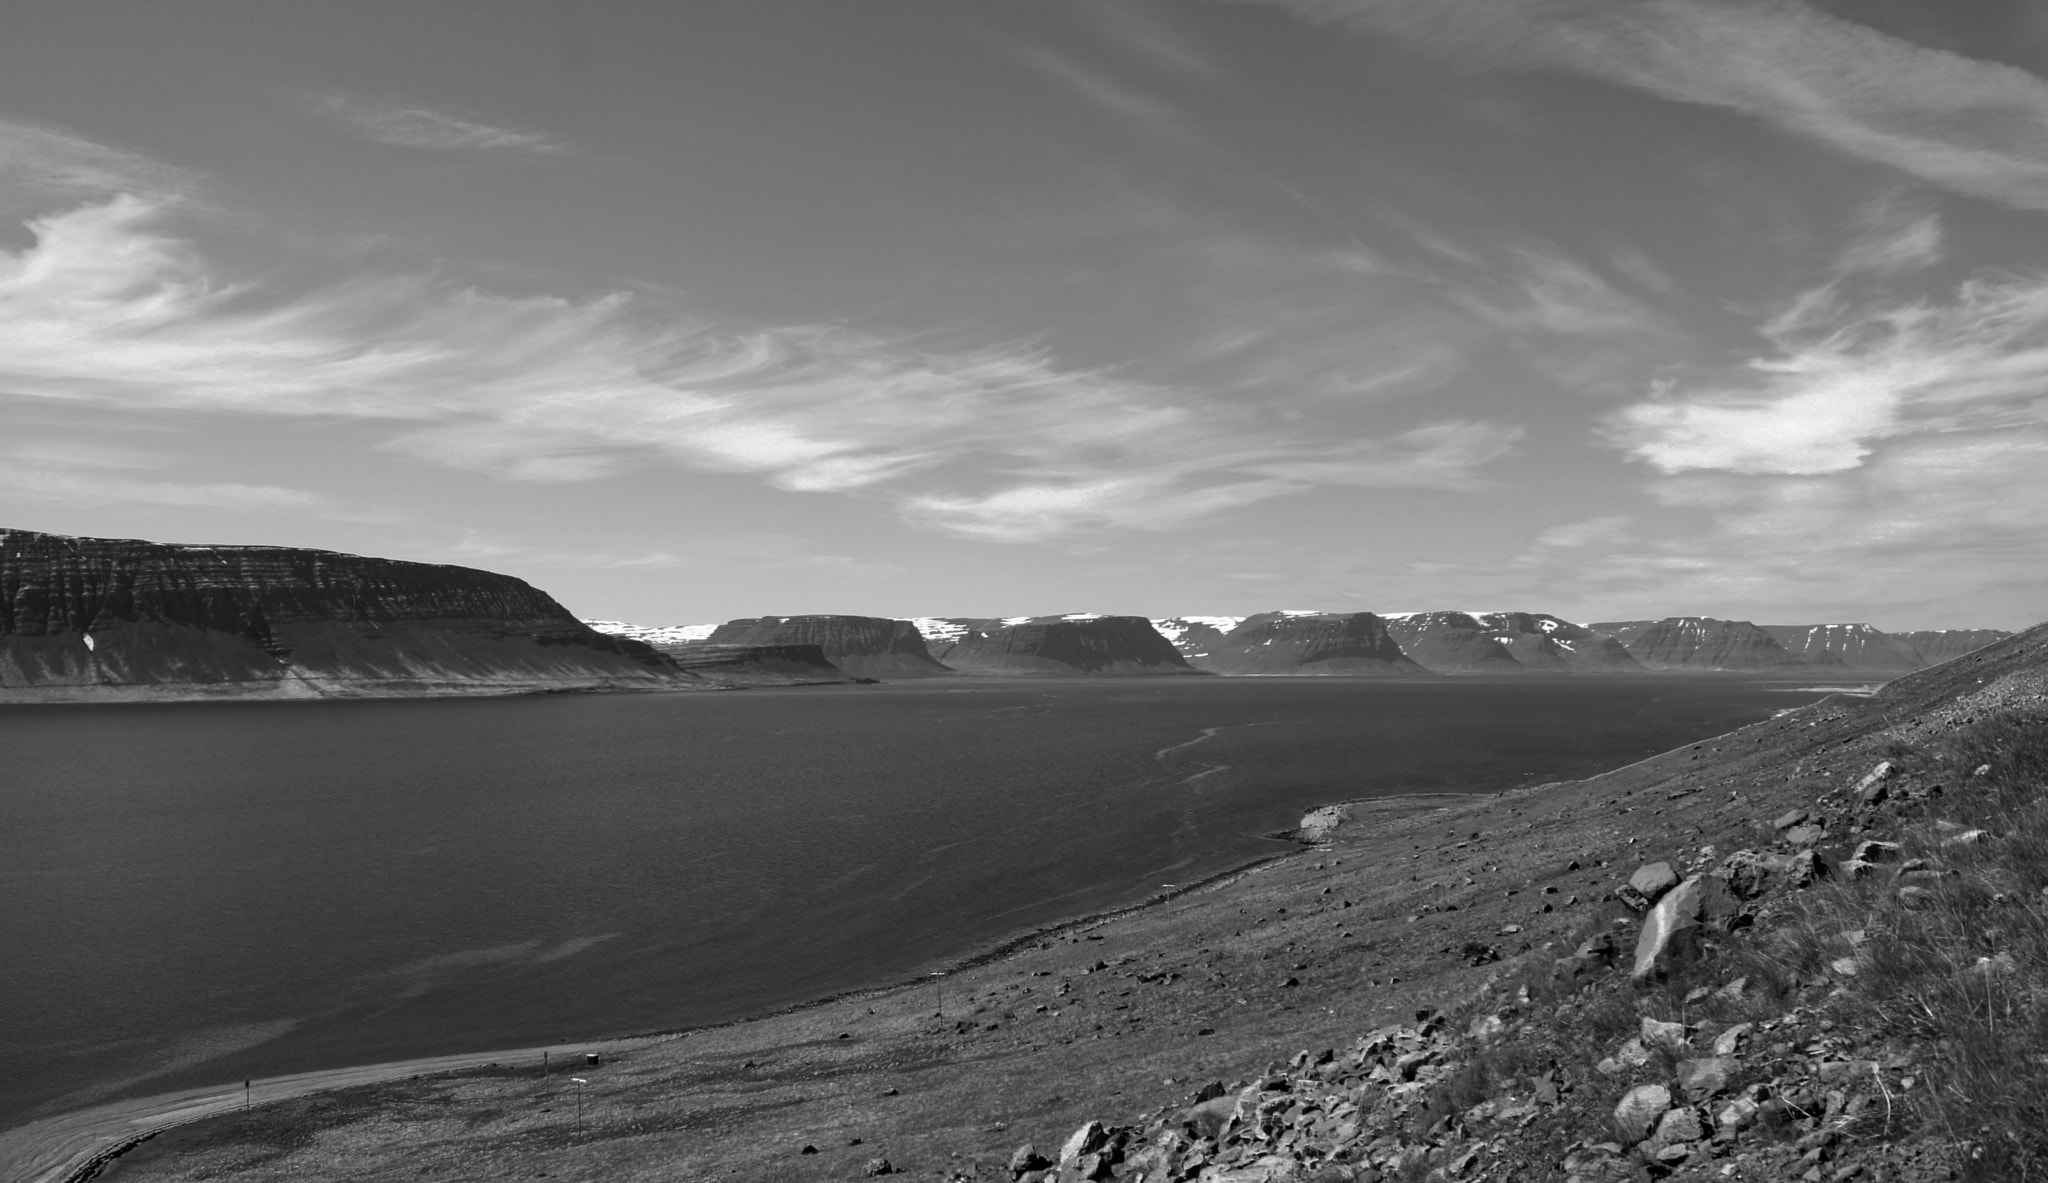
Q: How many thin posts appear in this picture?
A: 6